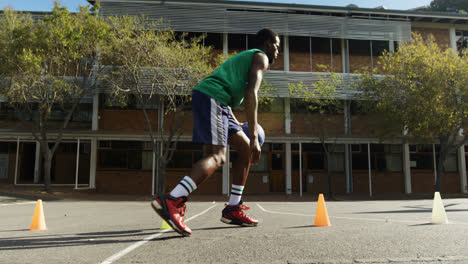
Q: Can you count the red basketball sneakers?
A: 2